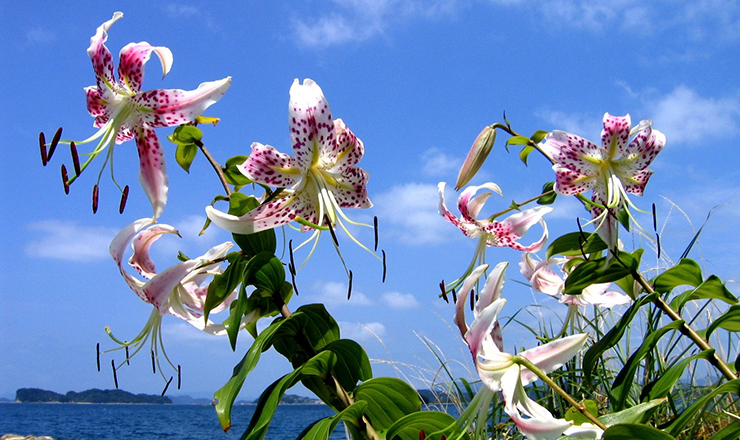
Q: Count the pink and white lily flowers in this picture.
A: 7